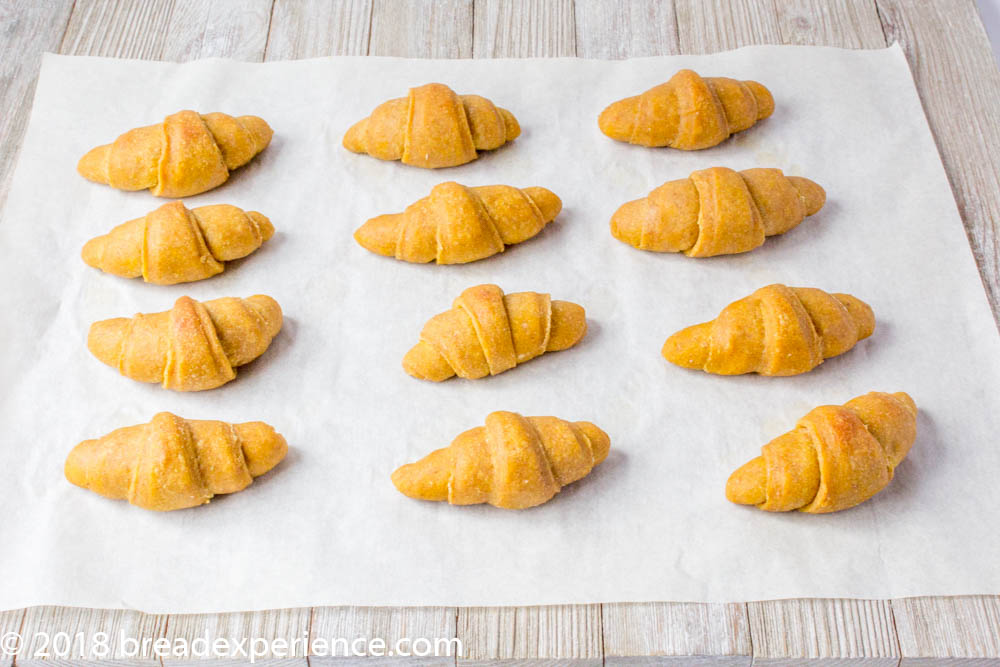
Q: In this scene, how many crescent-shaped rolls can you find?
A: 12